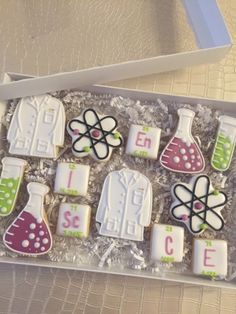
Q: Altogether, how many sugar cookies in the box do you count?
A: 13